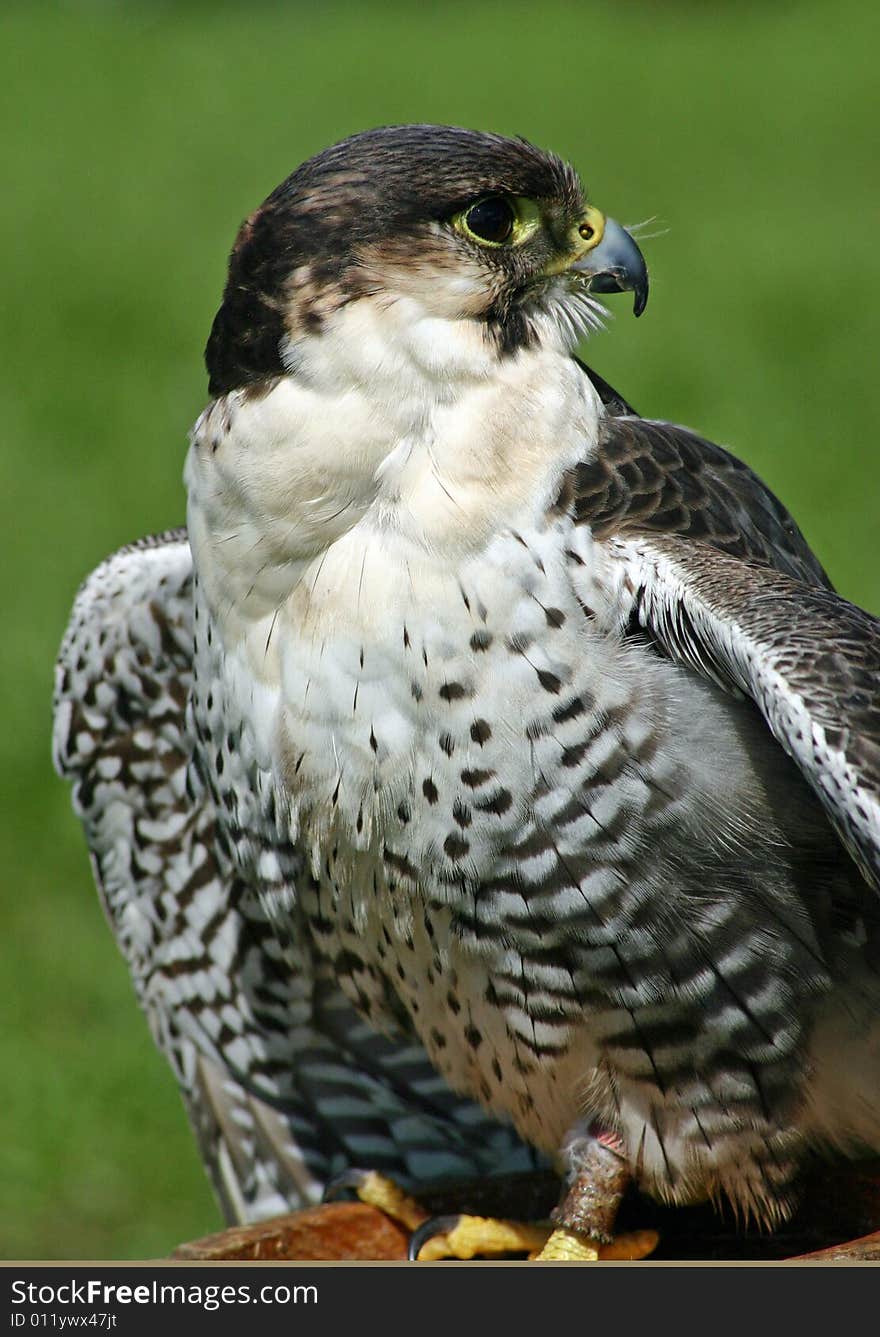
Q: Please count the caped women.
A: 0